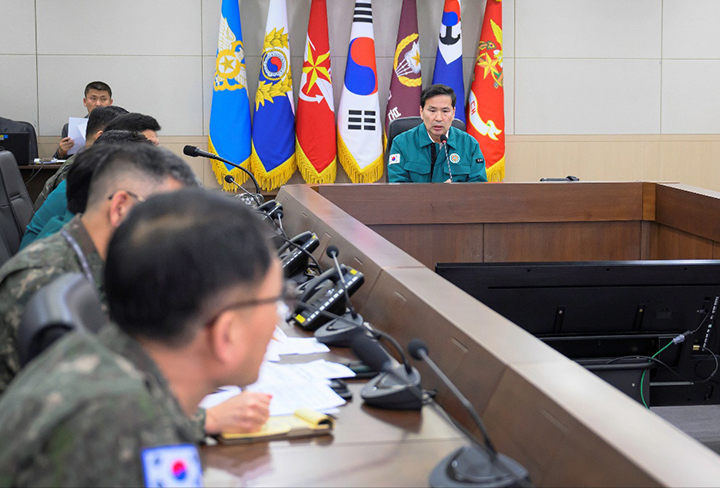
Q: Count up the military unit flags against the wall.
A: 6